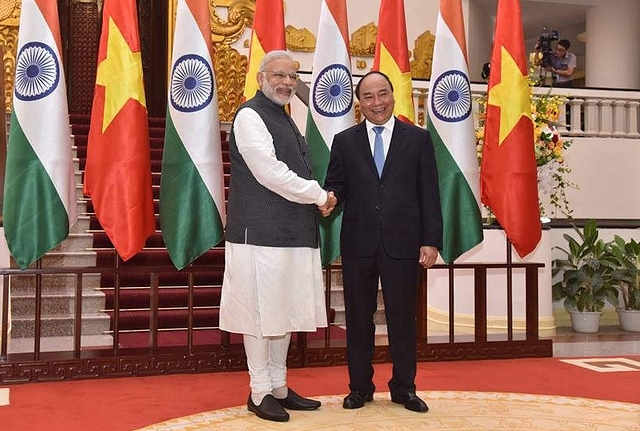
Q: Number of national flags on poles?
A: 8